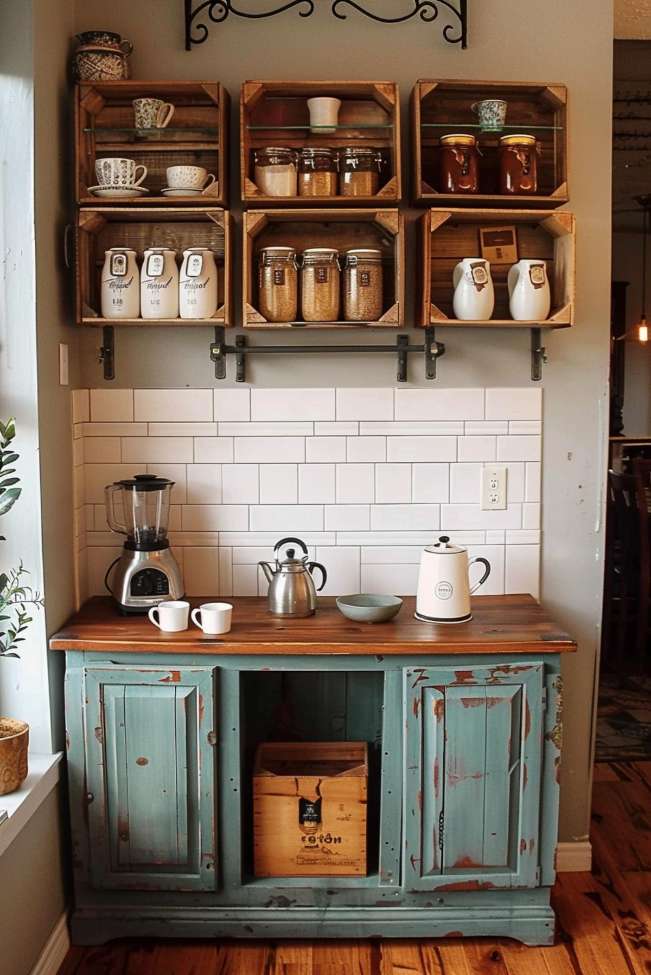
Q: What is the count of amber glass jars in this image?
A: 2